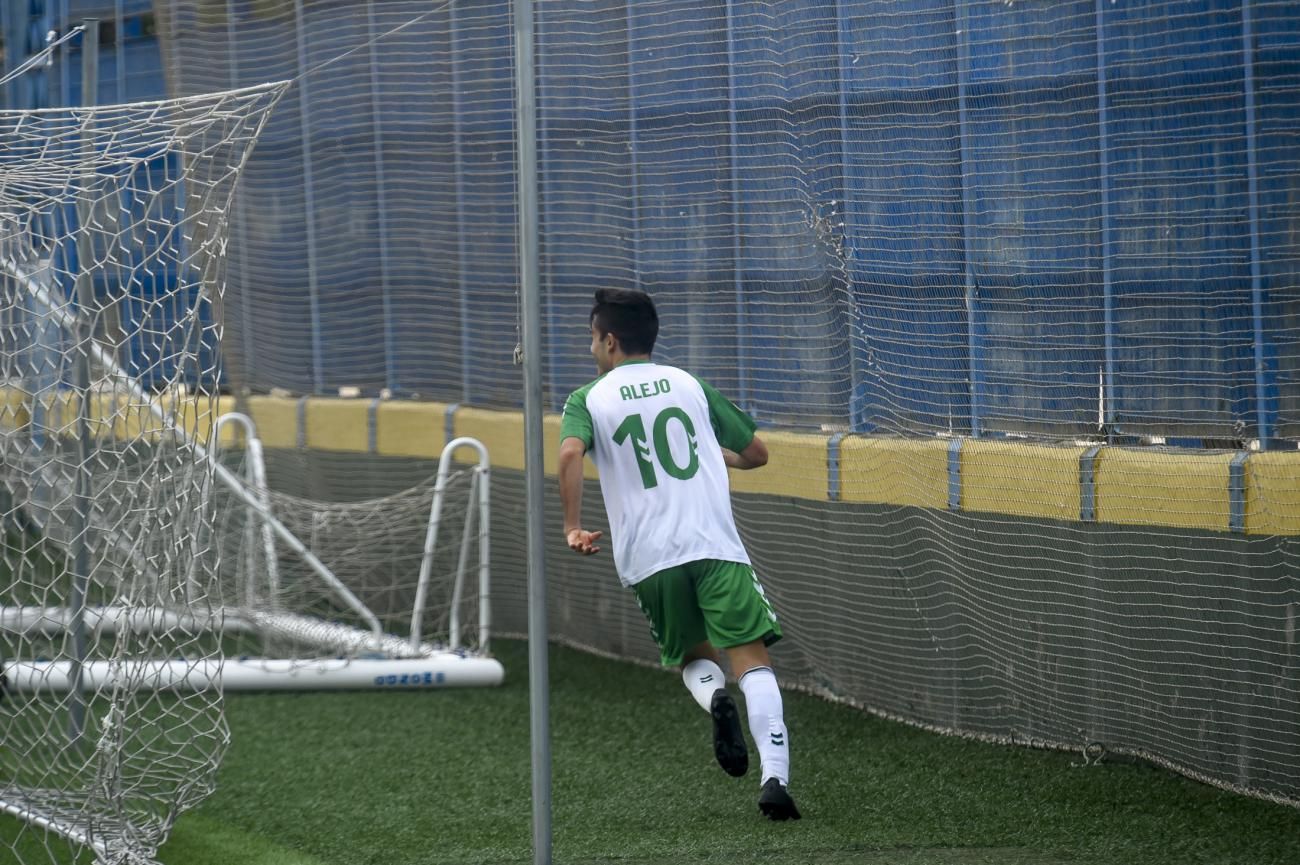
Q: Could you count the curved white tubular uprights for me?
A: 2